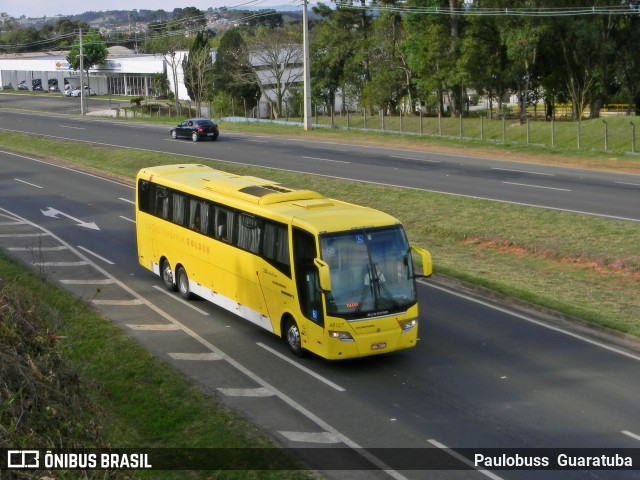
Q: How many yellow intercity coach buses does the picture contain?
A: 1